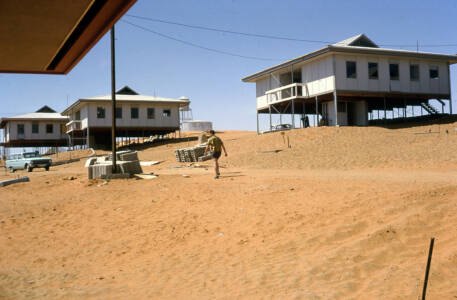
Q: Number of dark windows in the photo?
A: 13